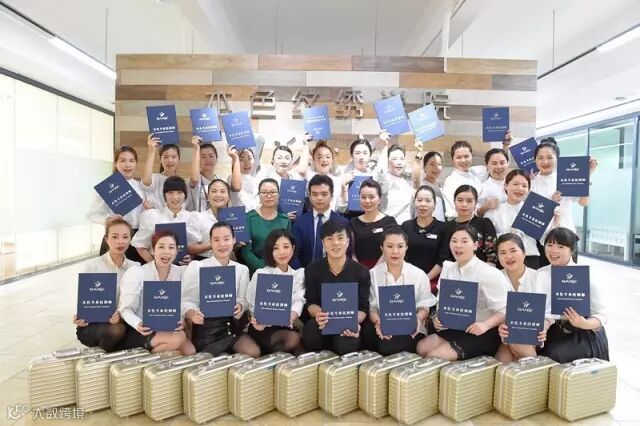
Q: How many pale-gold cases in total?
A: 13